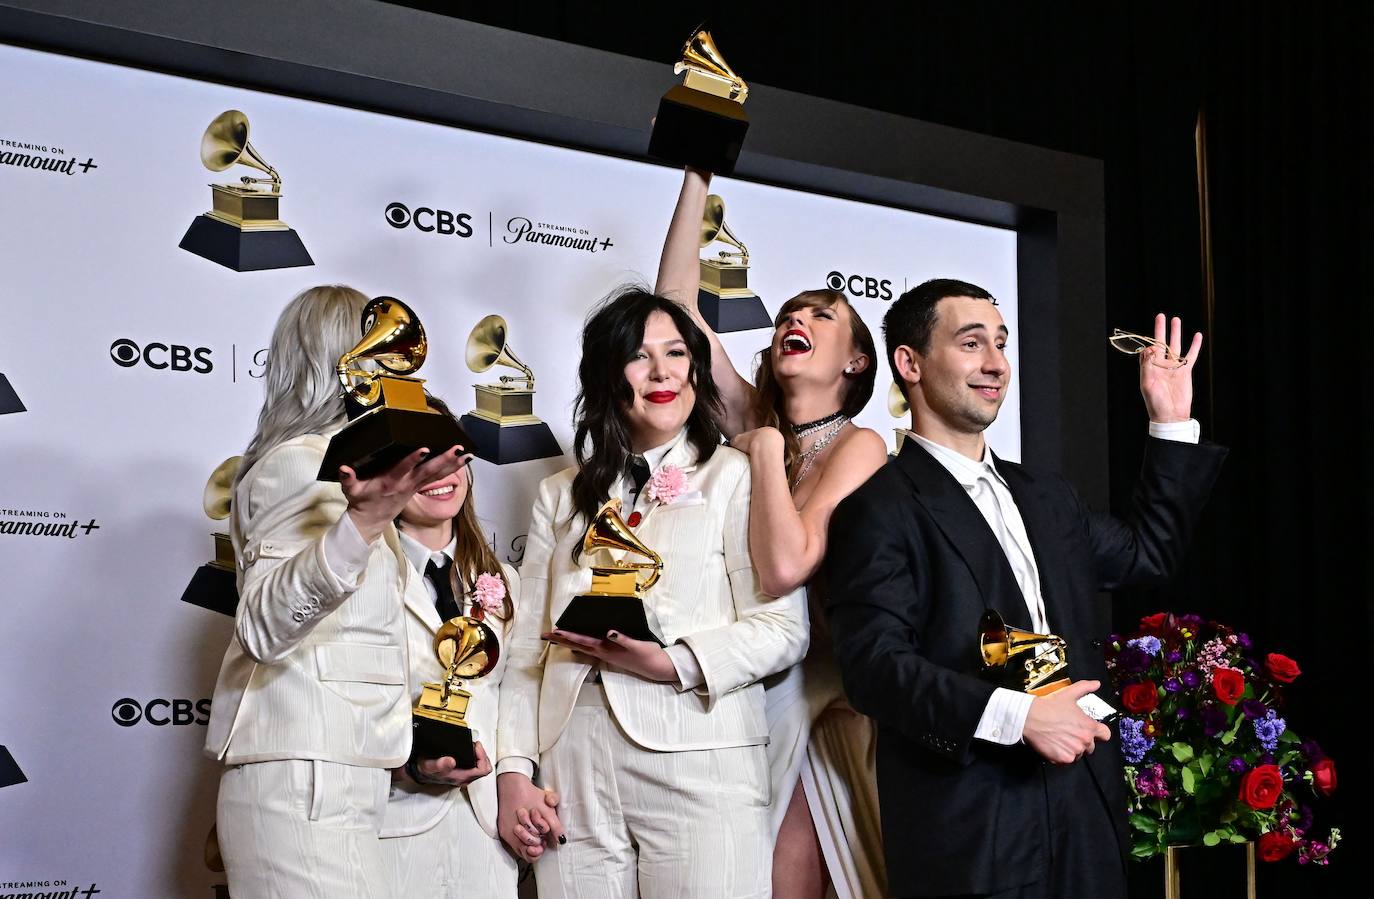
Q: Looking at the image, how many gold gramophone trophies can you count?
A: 5